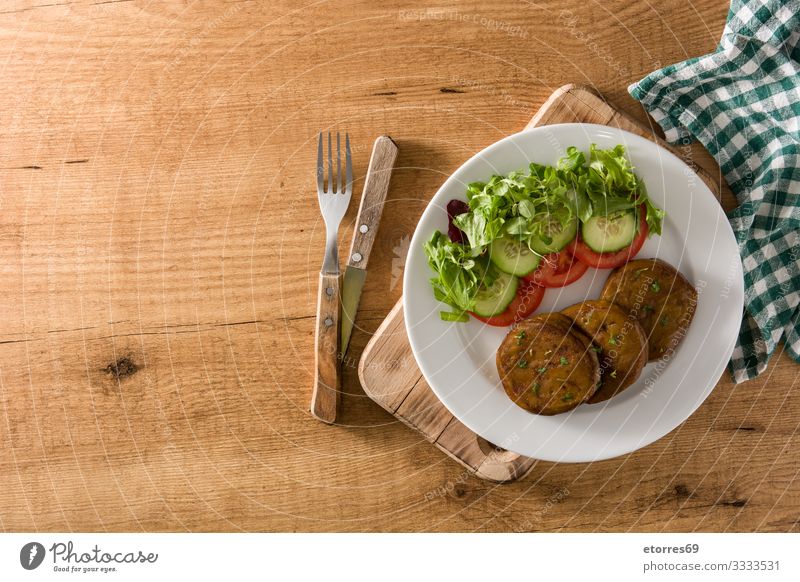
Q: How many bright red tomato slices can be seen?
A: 3